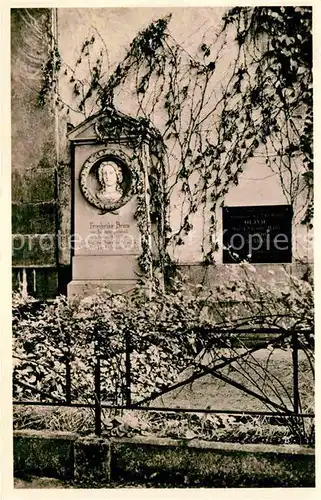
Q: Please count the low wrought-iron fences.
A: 1